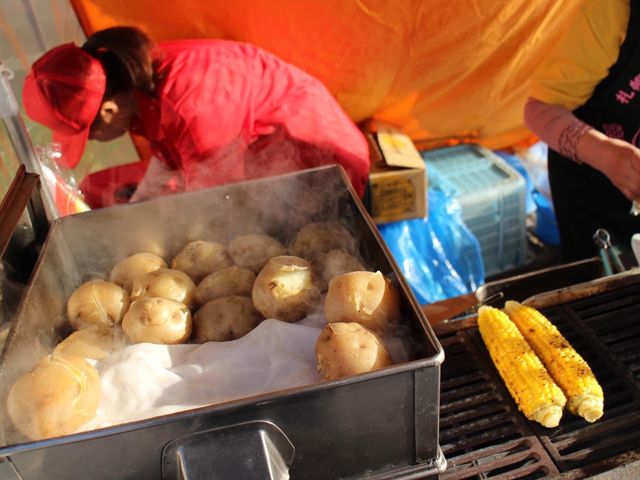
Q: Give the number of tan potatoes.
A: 15